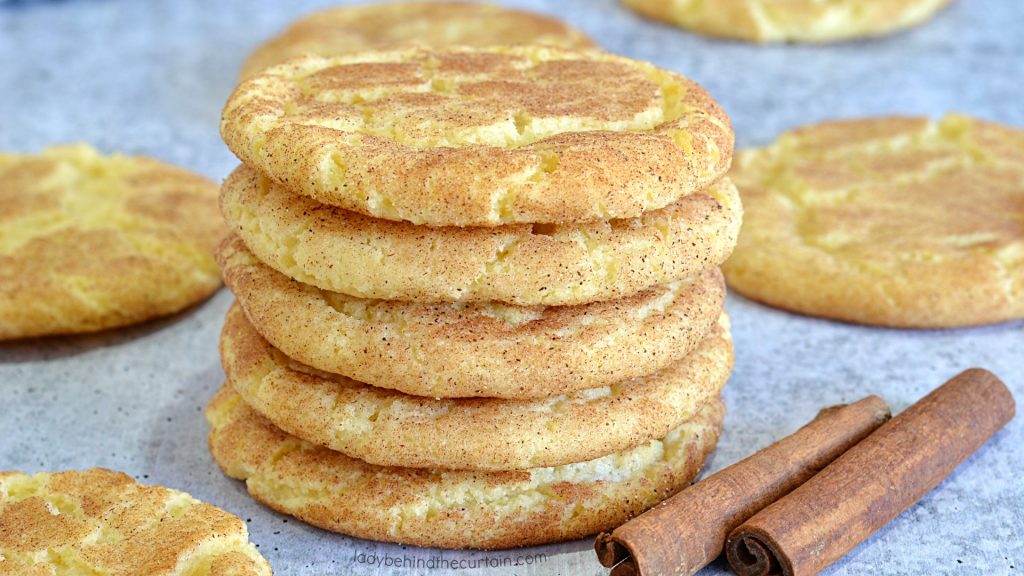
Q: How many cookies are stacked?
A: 5